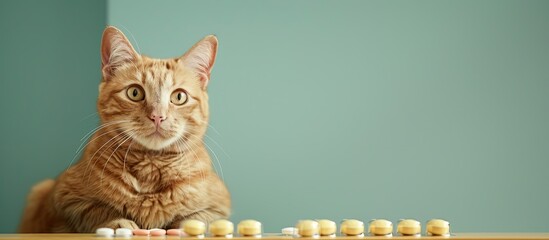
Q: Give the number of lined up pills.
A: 15